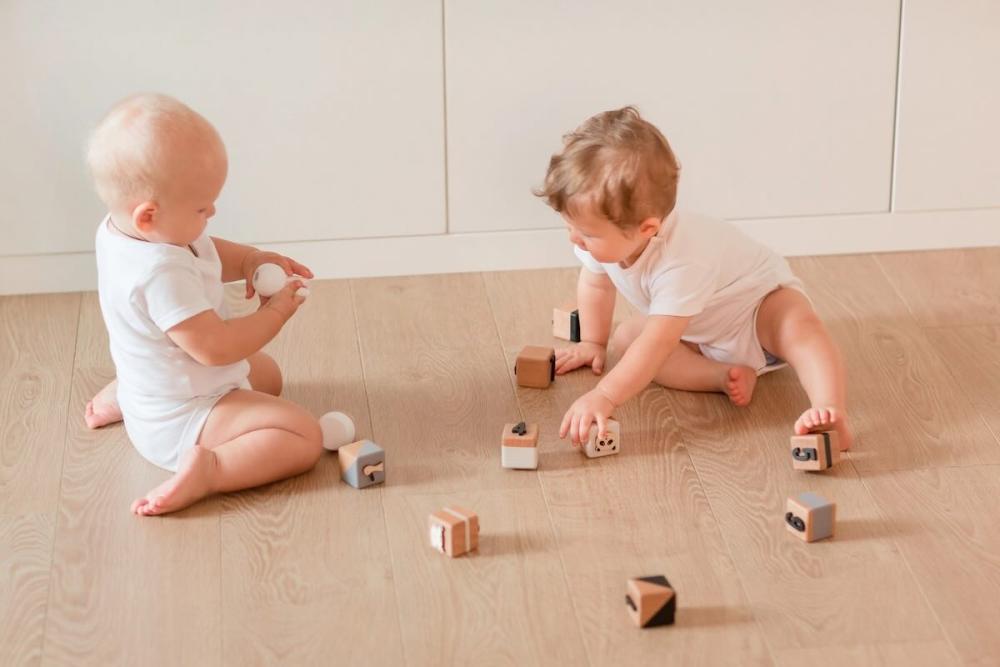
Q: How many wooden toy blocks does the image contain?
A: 9